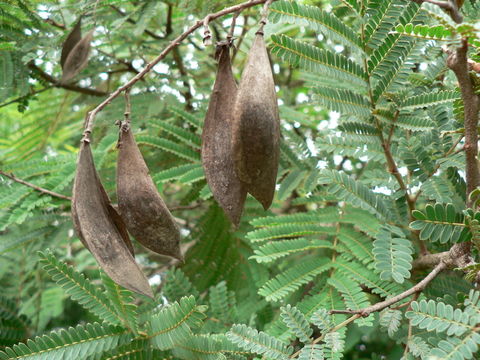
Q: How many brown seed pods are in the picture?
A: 6